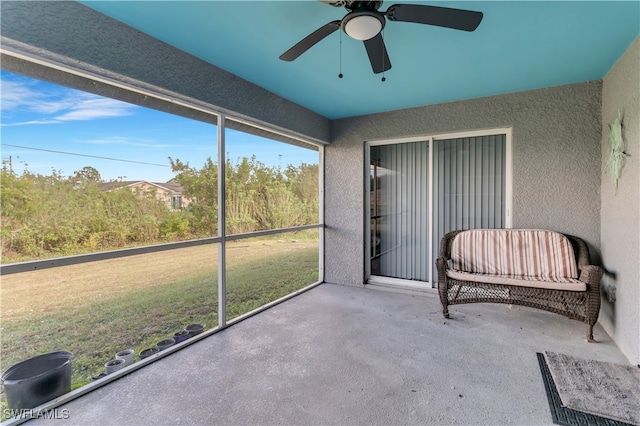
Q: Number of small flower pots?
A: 6